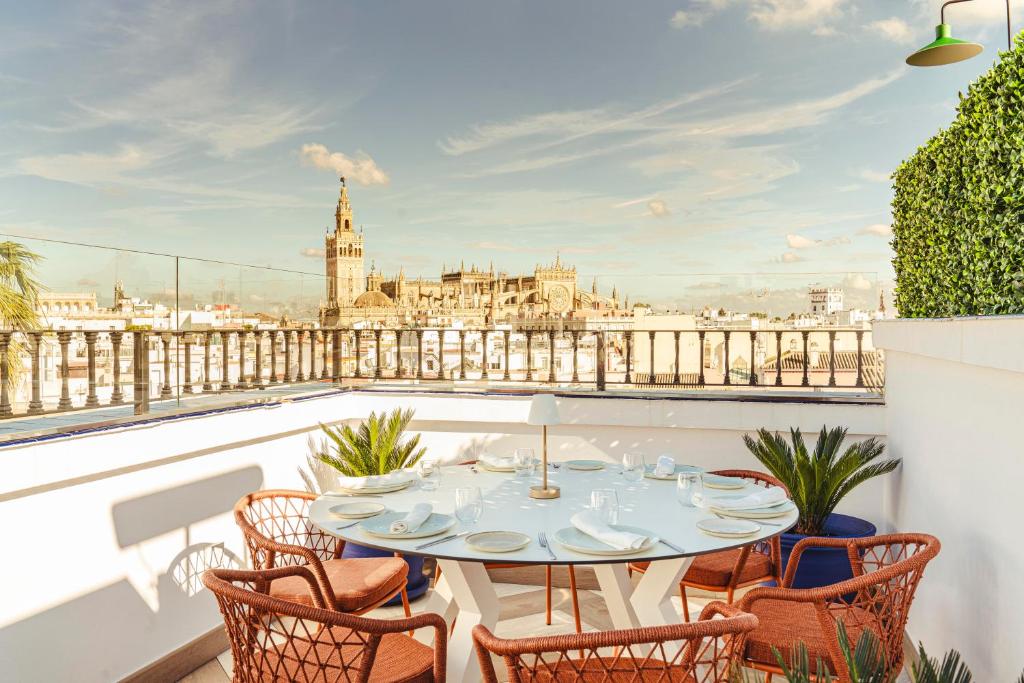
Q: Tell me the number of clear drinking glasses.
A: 6